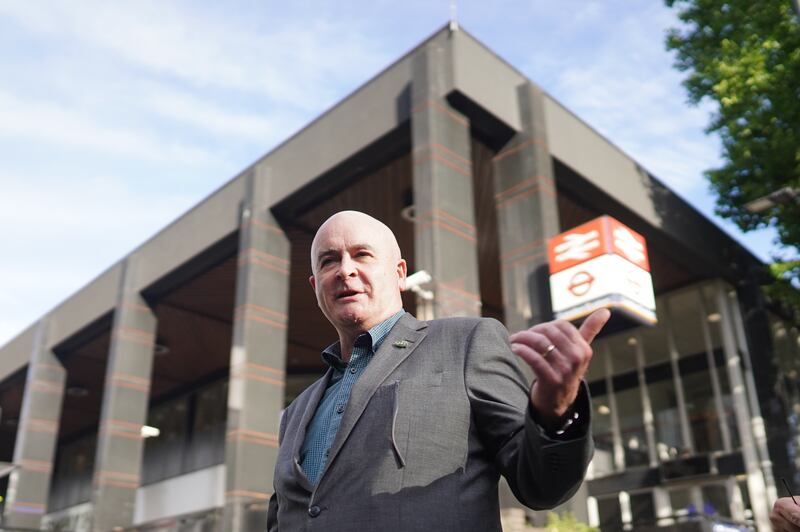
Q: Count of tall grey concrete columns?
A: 5